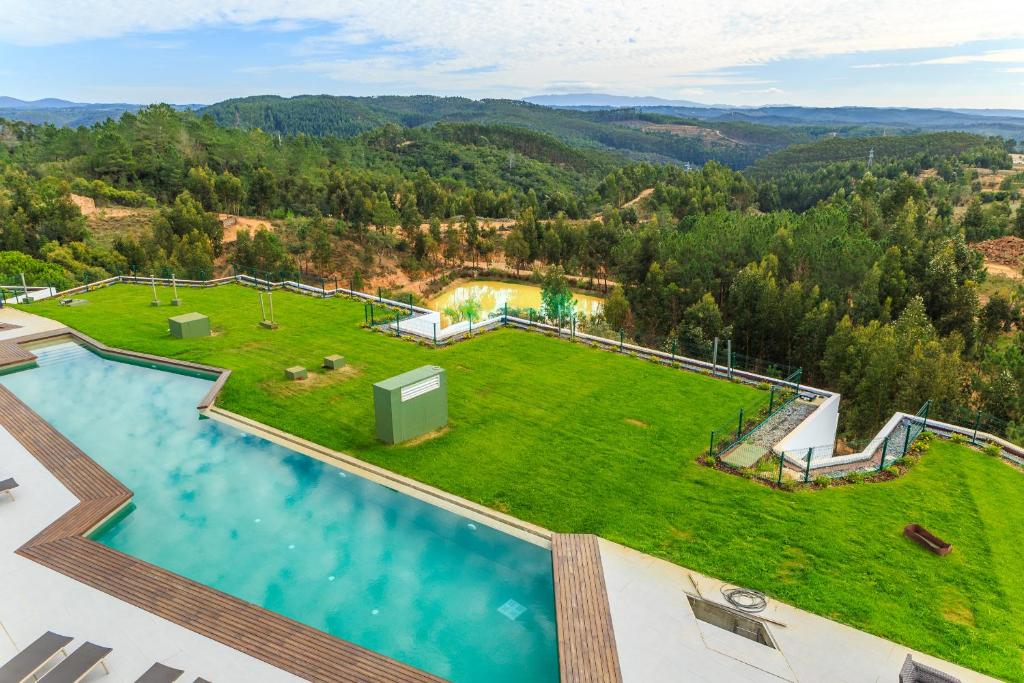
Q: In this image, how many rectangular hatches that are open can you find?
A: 1